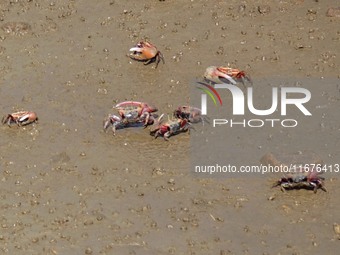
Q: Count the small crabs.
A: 7